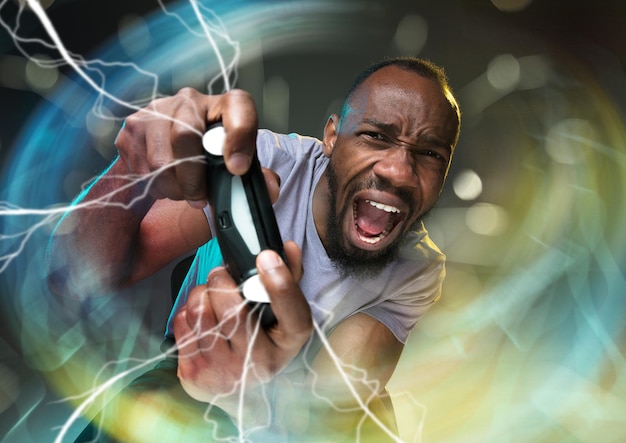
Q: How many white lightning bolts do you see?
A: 6